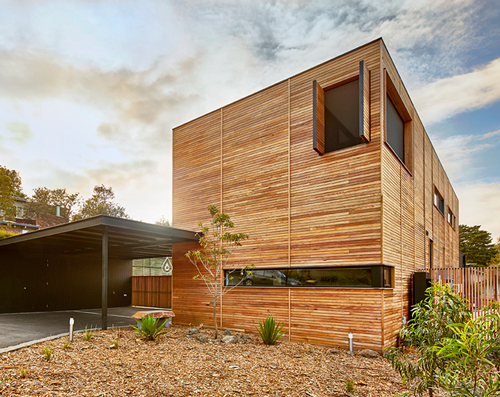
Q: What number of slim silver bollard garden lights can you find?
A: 2